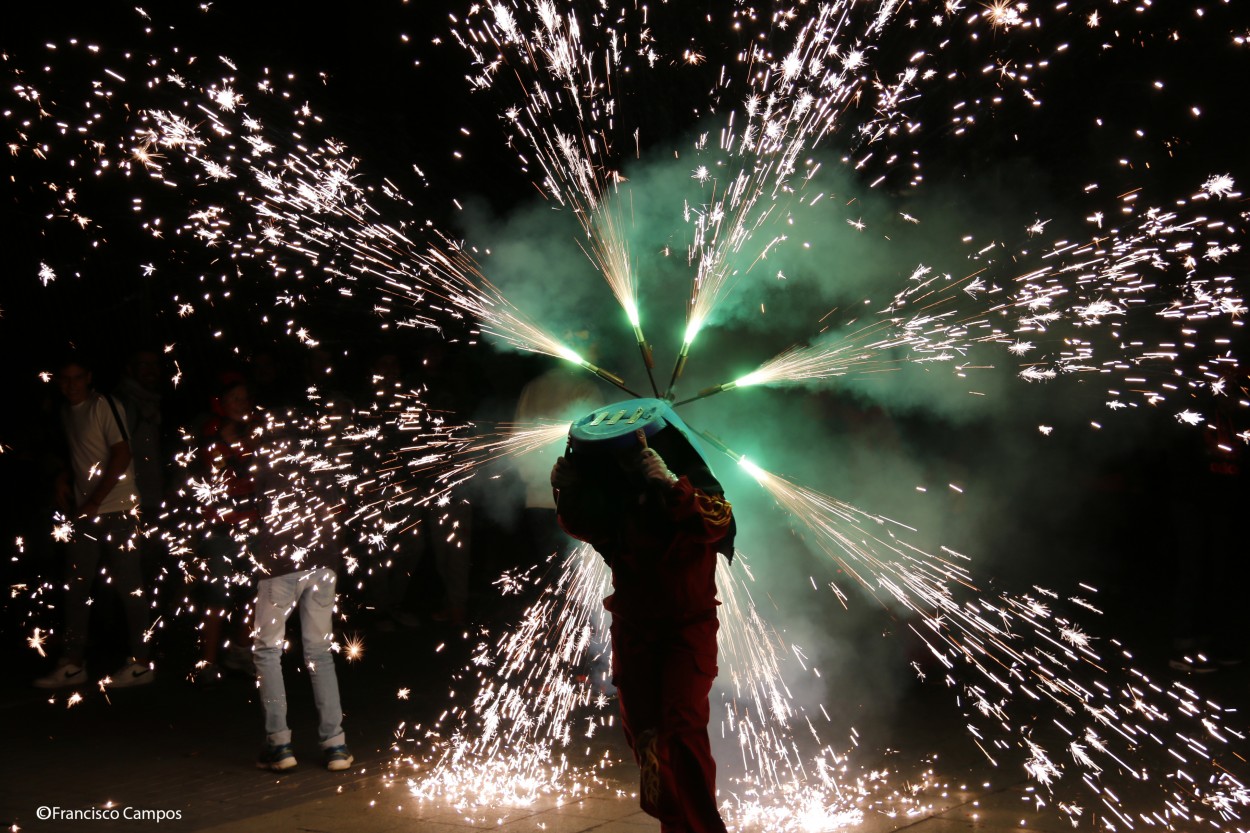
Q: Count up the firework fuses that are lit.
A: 8